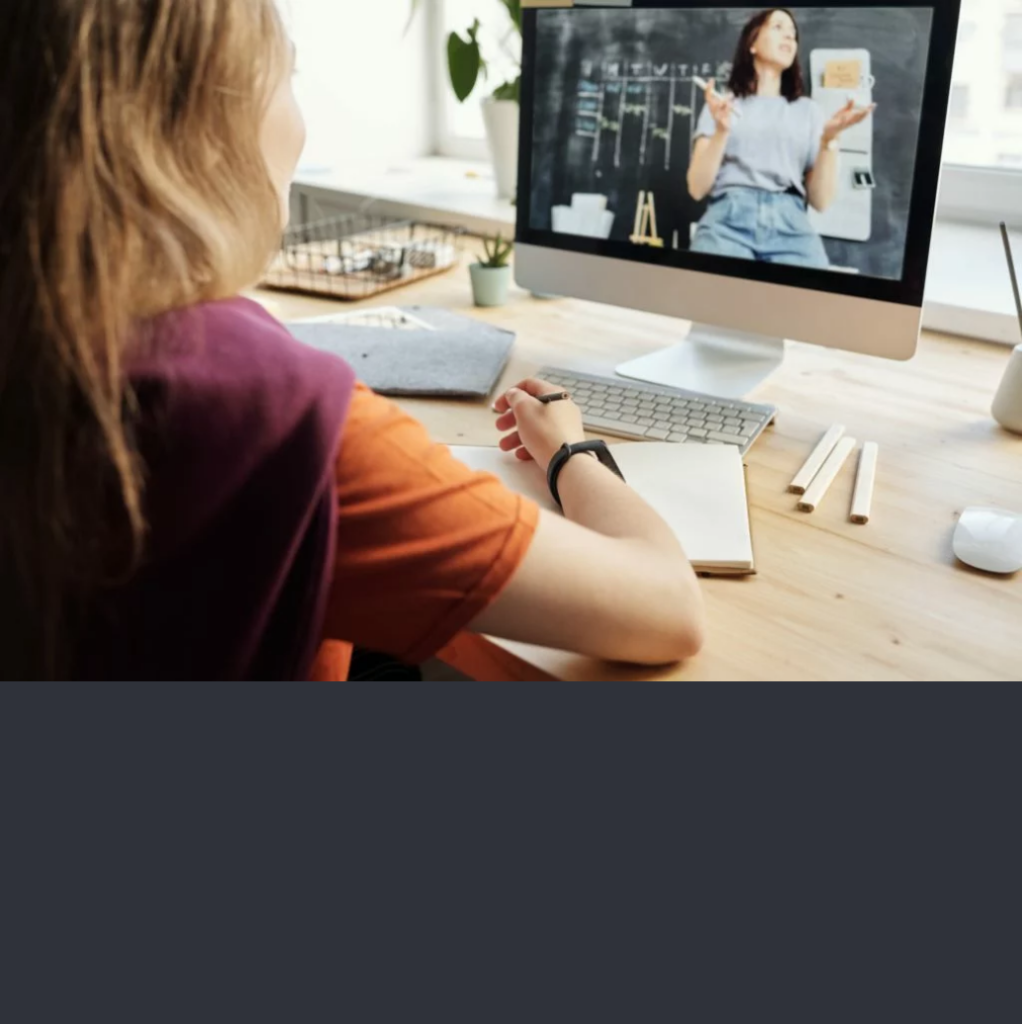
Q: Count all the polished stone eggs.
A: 0